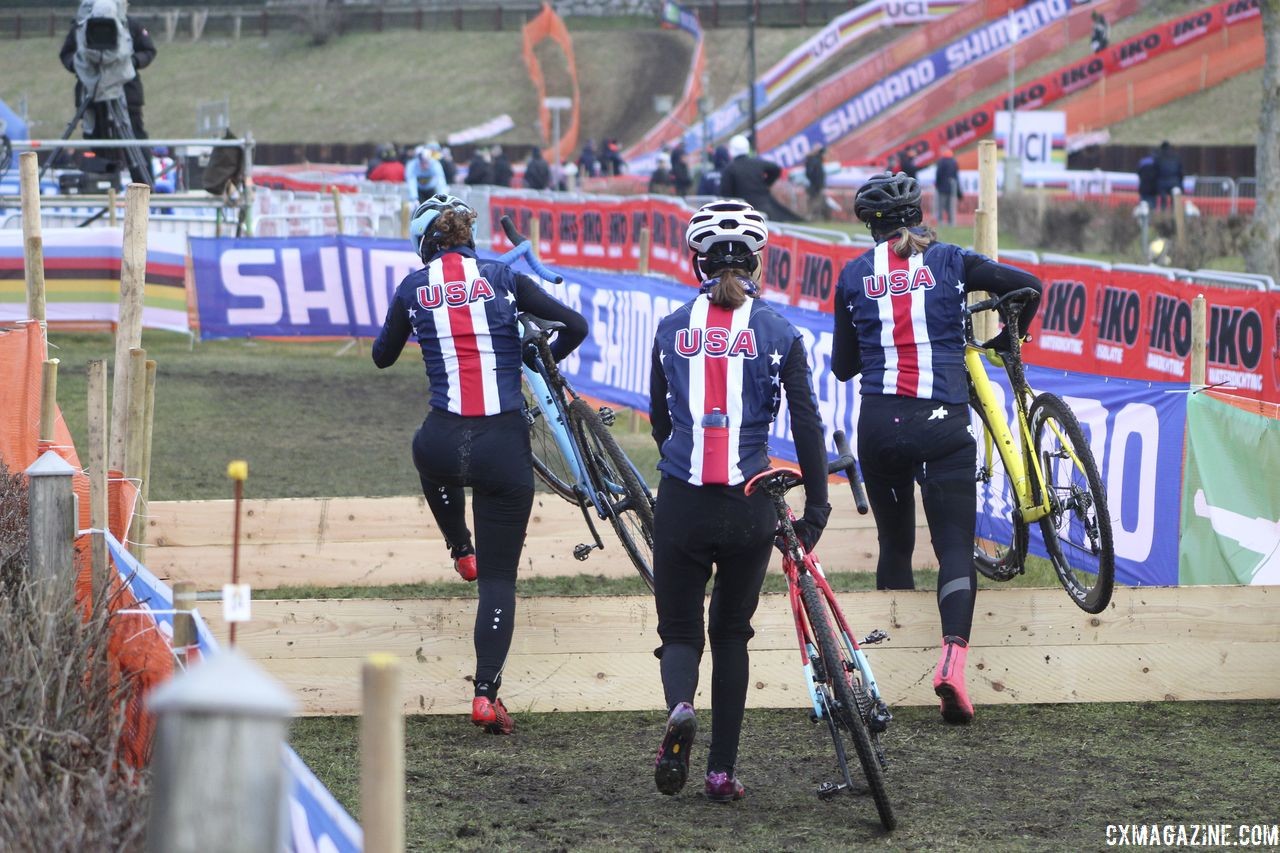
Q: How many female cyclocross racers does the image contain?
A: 3